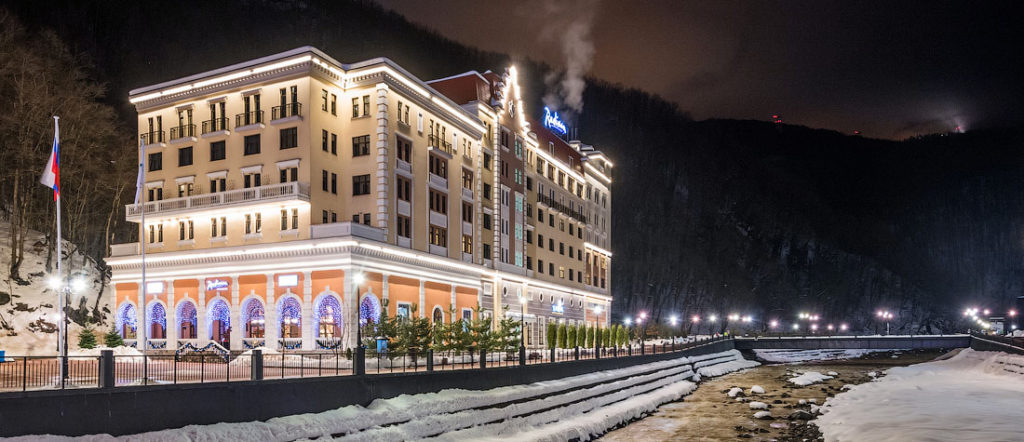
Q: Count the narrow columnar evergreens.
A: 10